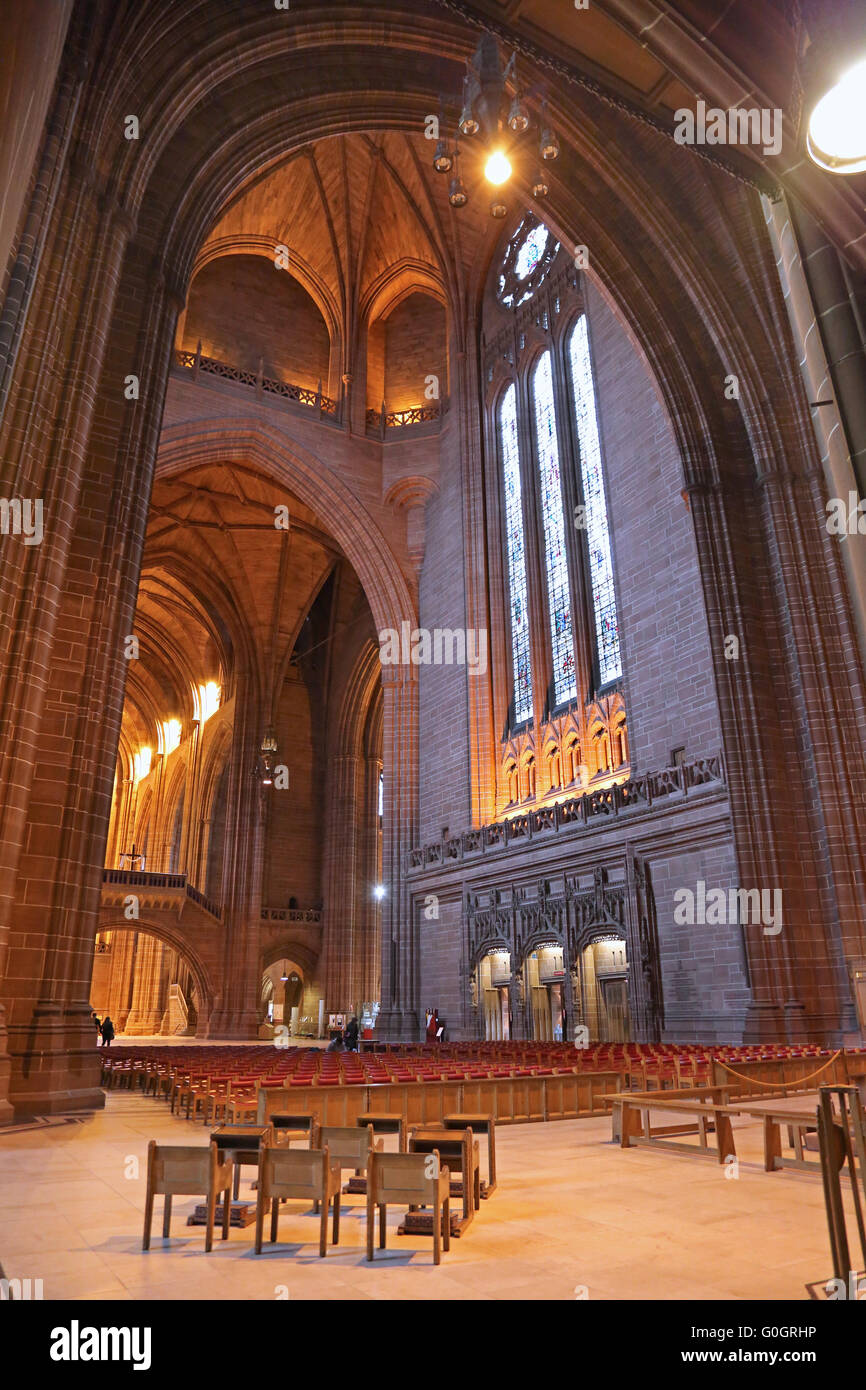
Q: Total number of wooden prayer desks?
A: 5